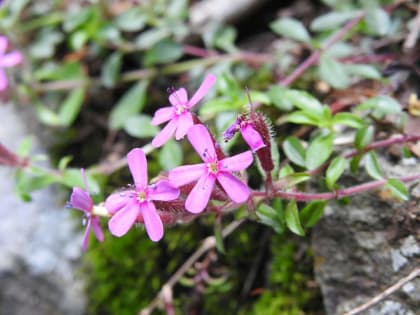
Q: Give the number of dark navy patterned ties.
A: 0